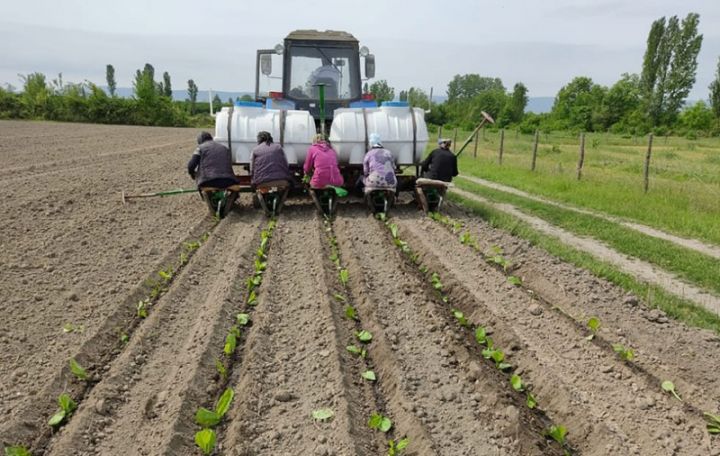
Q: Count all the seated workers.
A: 5